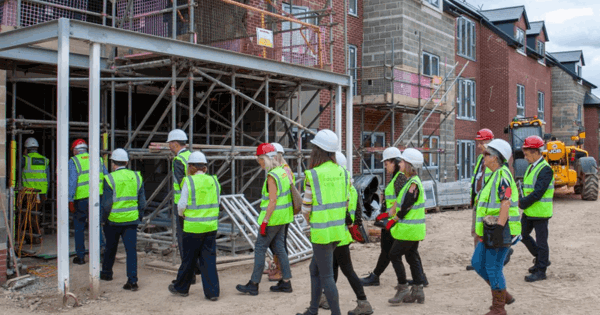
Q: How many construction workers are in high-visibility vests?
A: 14